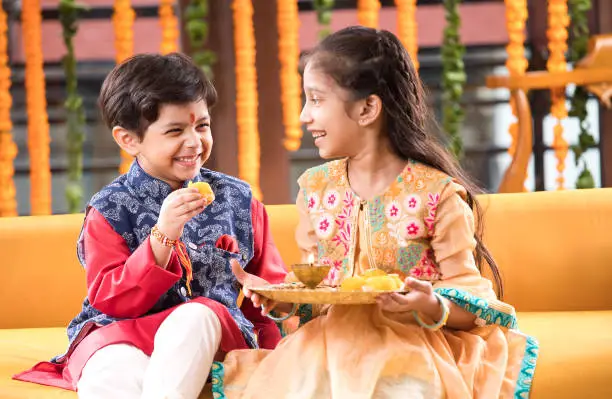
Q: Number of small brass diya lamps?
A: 1